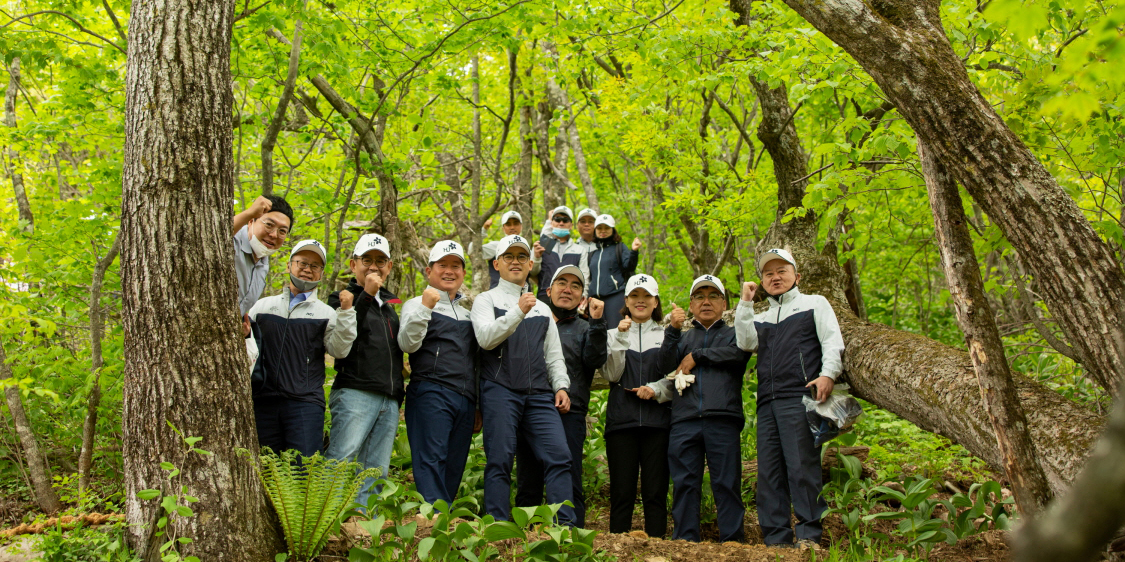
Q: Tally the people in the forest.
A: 13